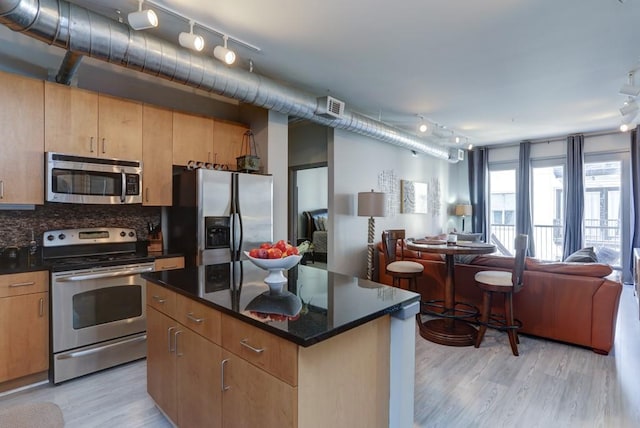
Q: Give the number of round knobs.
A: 4